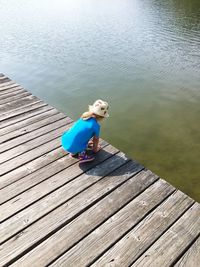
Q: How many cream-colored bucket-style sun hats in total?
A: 1